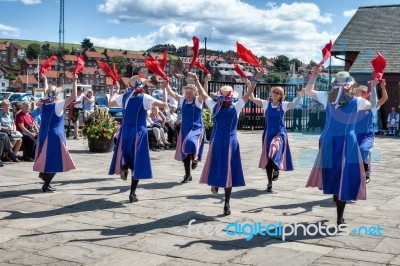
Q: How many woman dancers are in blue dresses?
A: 7